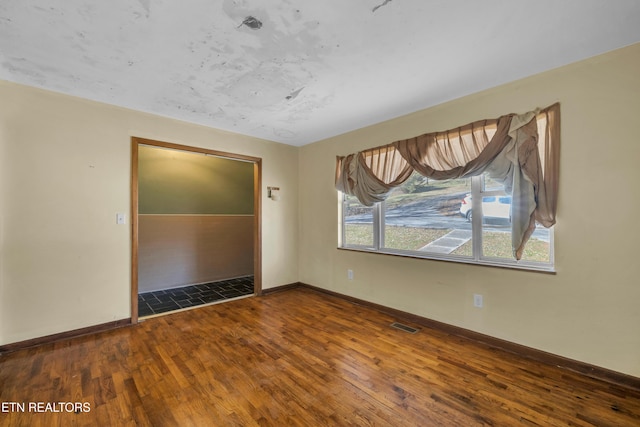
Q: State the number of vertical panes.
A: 3